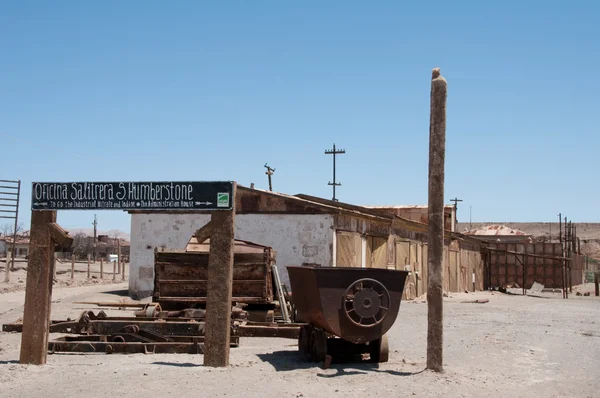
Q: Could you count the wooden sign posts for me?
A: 2